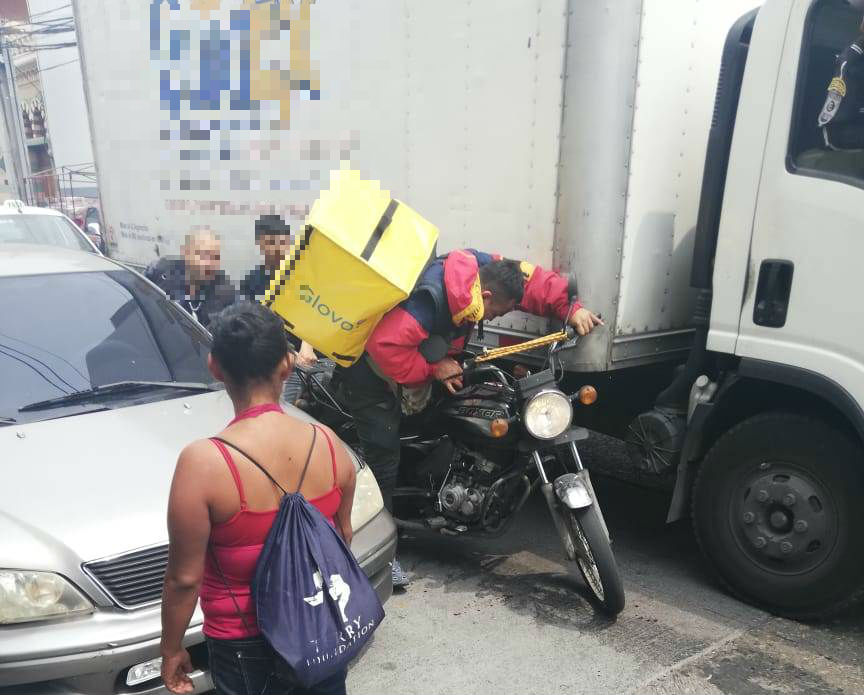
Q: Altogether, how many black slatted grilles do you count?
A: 1